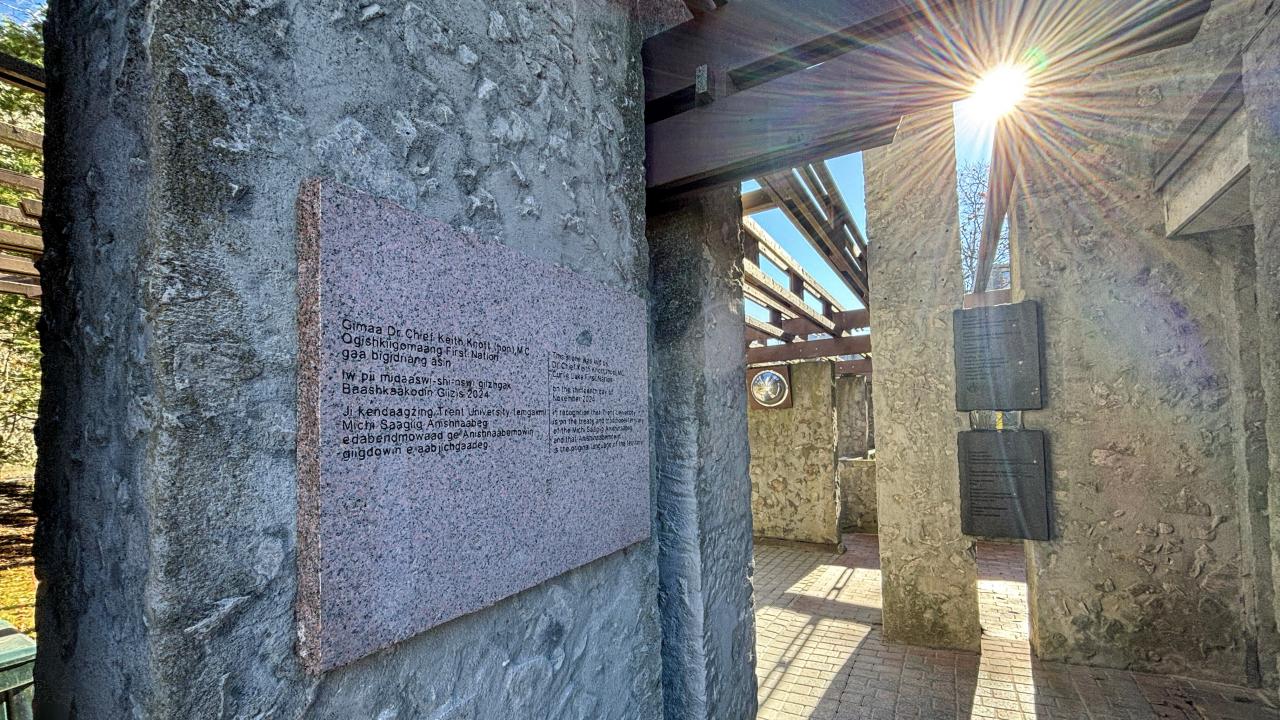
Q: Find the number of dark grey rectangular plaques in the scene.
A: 2